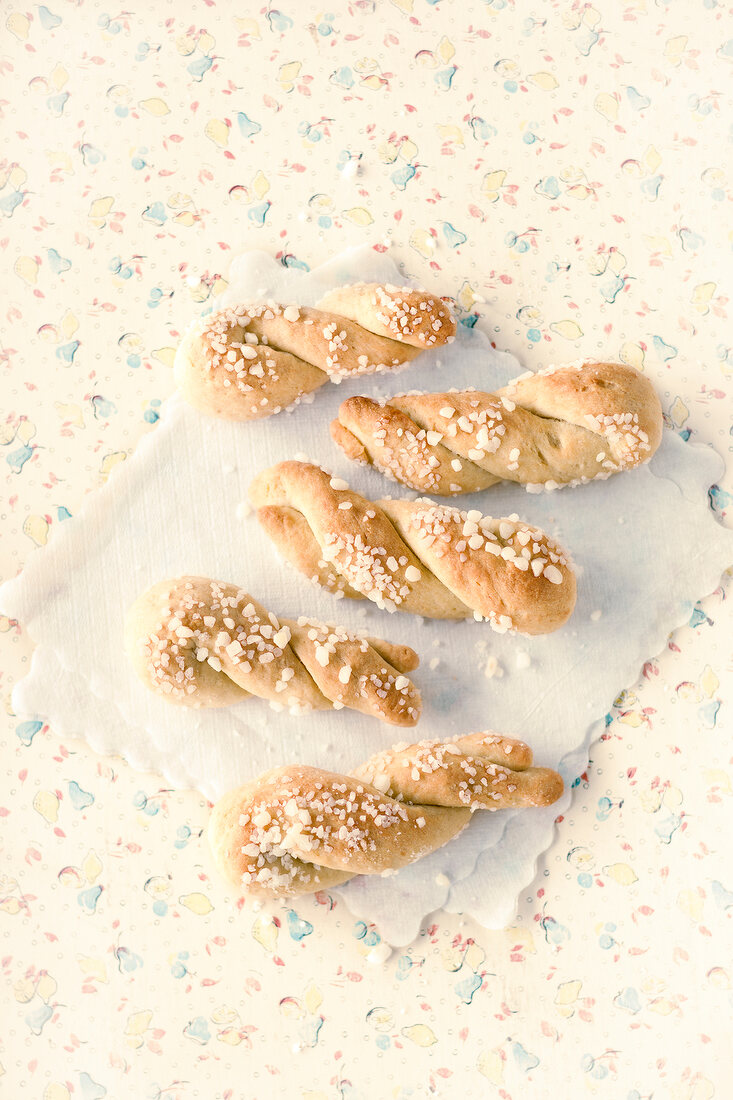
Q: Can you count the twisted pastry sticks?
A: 5